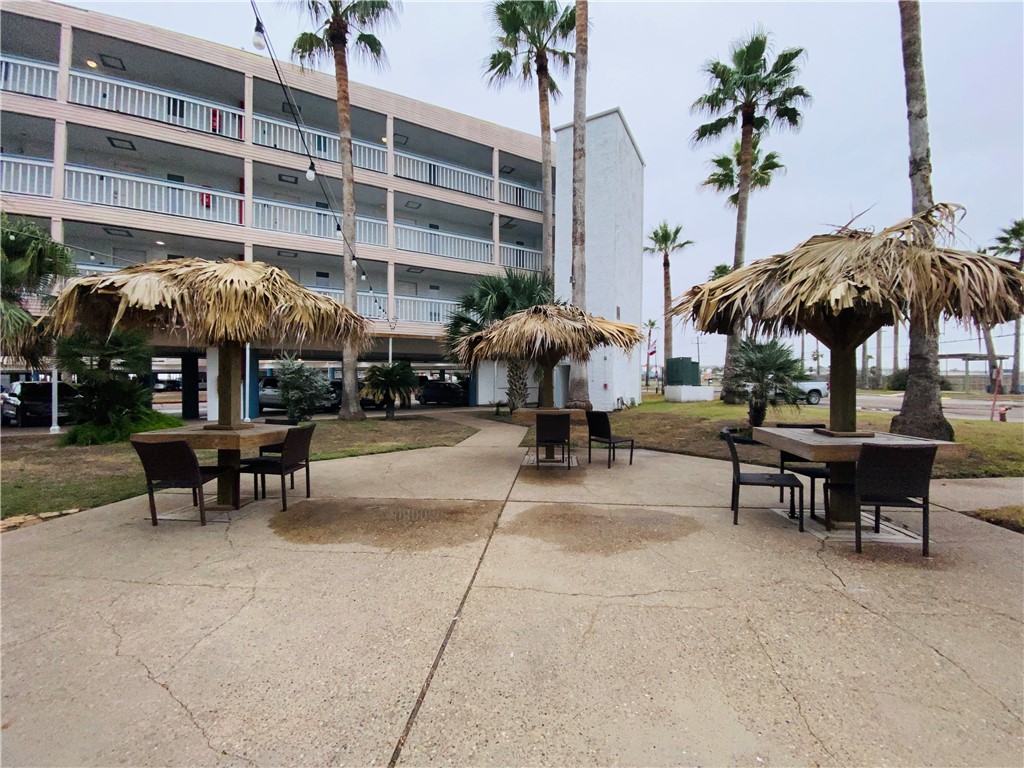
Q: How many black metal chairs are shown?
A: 8